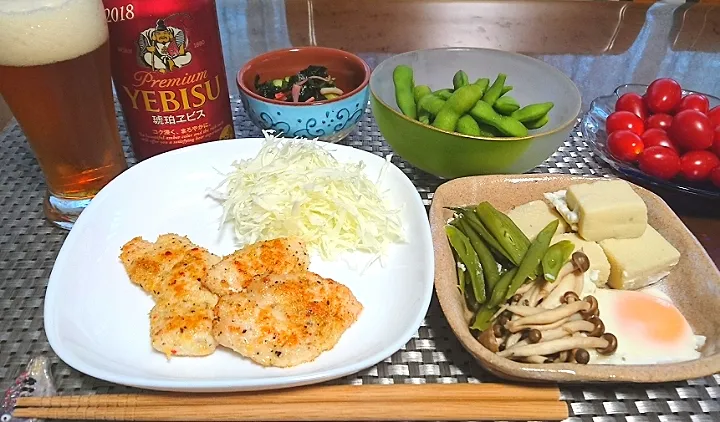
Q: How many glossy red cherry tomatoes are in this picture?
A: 13